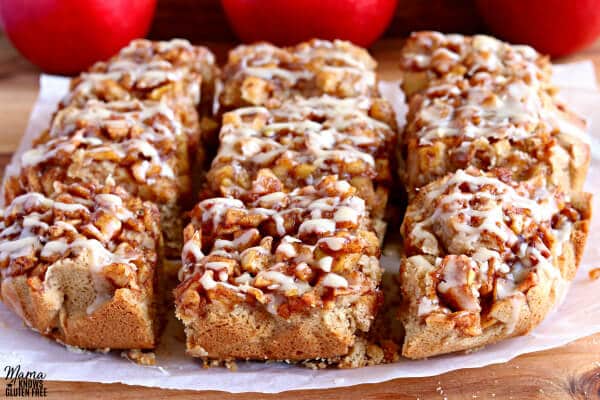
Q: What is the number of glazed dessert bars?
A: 9